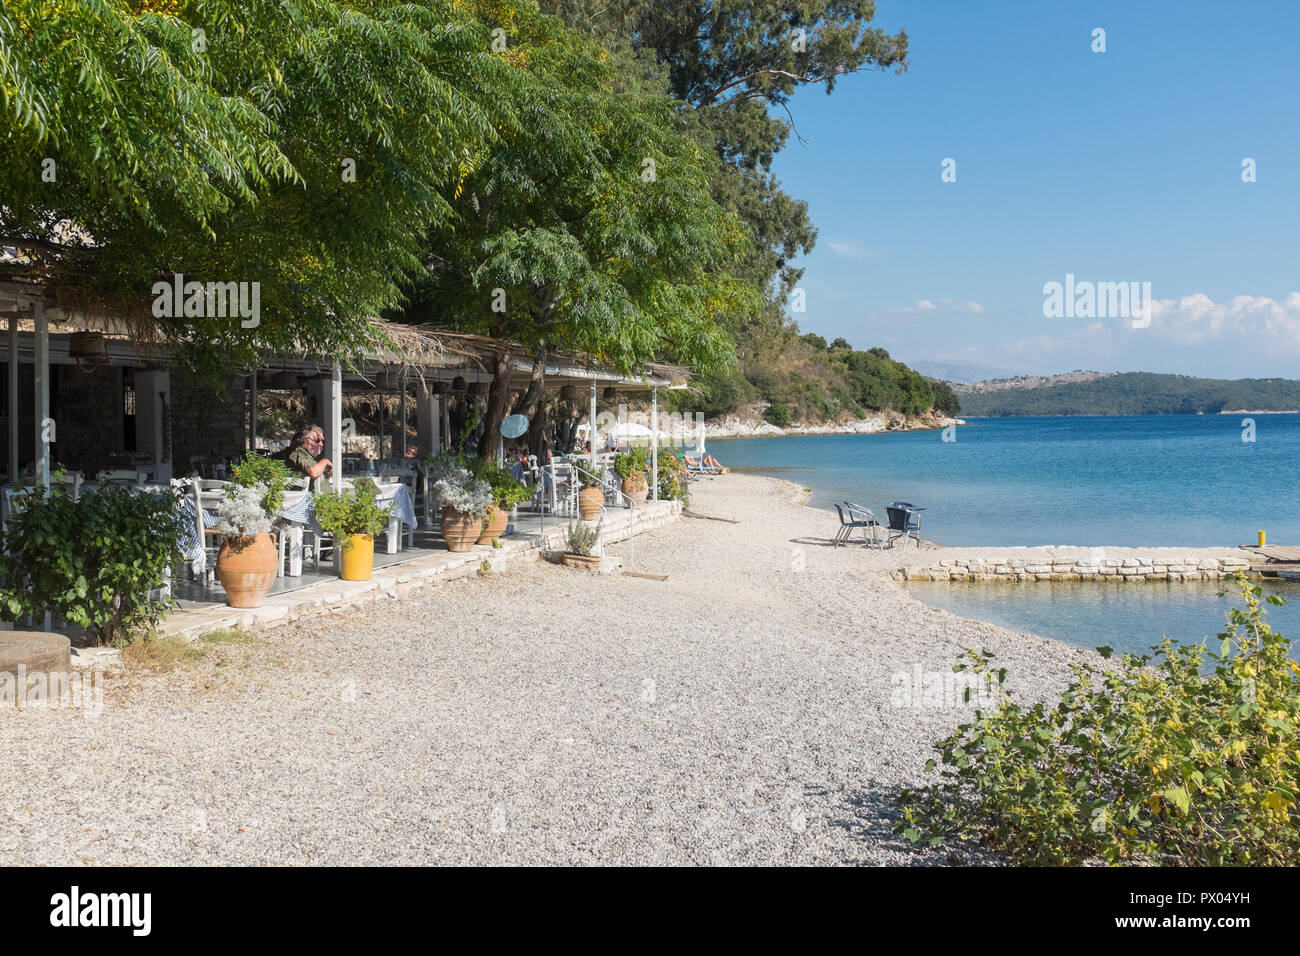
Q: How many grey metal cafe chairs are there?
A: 4